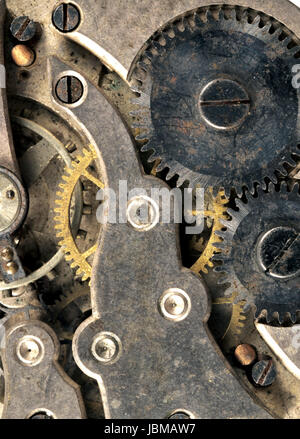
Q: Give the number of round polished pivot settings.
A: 4